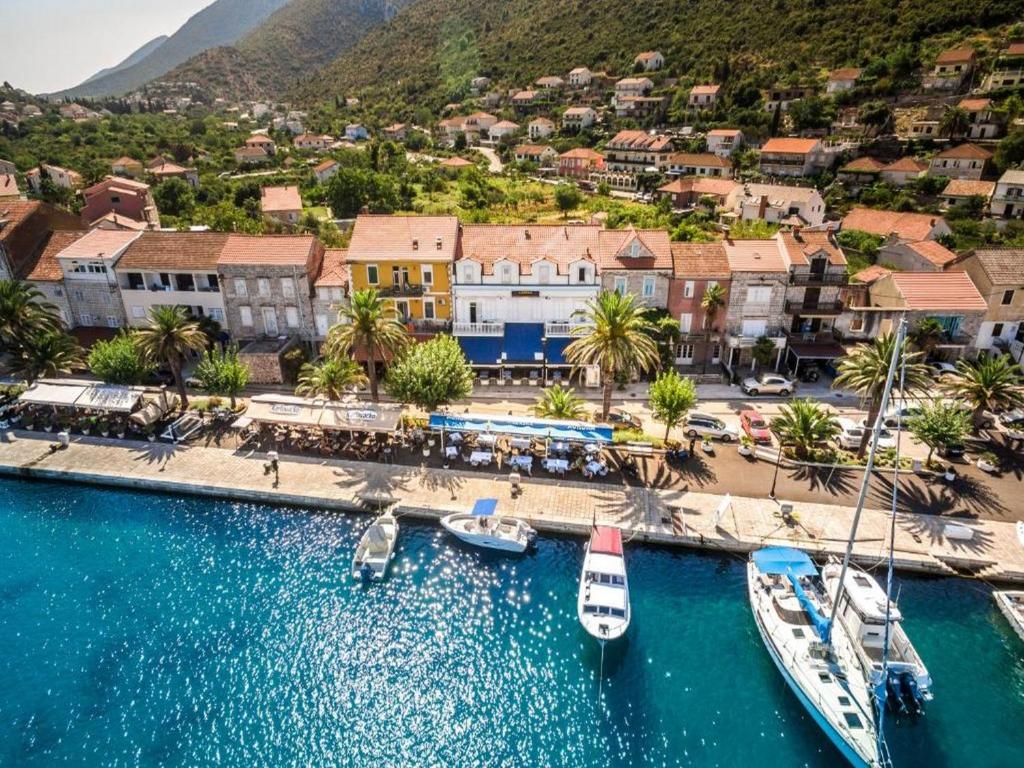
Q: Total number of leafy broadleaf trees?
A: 5